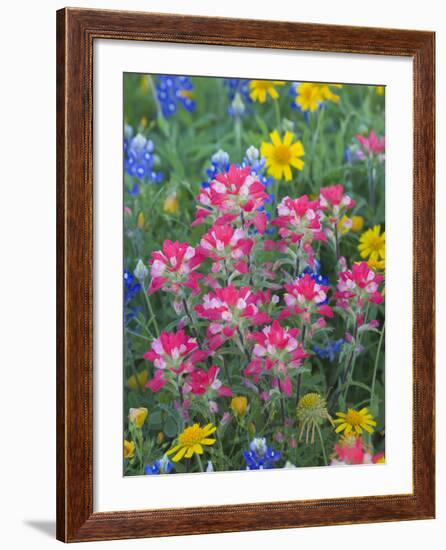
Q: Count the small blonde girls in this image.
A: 0